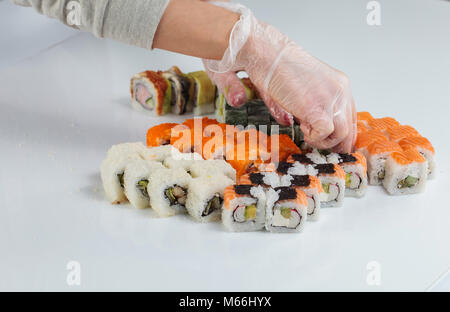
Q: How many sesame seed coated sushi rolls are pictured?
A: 8